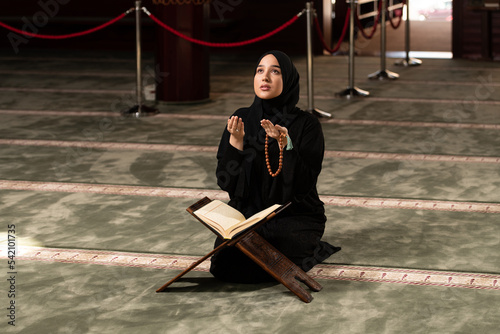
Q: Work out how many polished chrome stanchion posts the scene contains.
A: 5